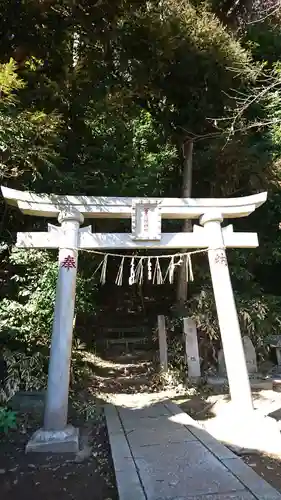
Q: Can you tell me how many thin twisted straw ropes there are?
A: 1